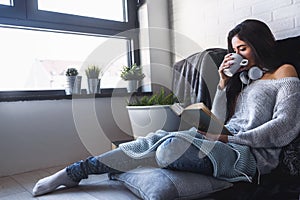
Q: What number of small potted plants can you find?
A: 3